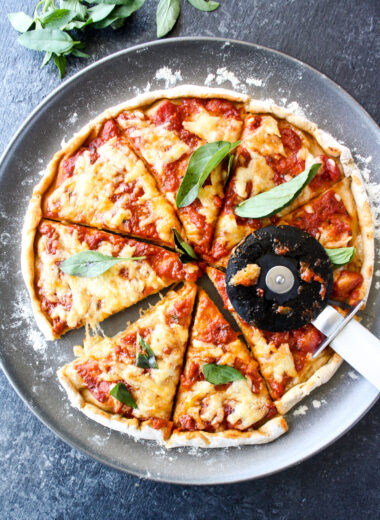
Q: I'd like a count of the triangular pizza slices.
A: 8